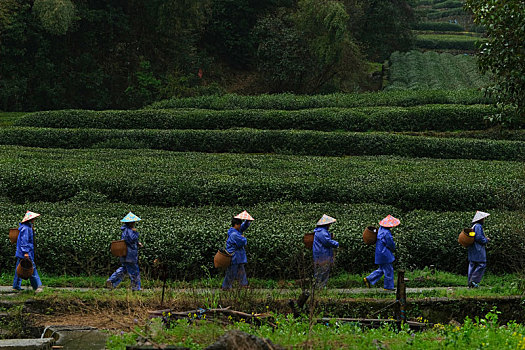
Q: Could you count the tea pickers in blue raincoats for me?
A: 6